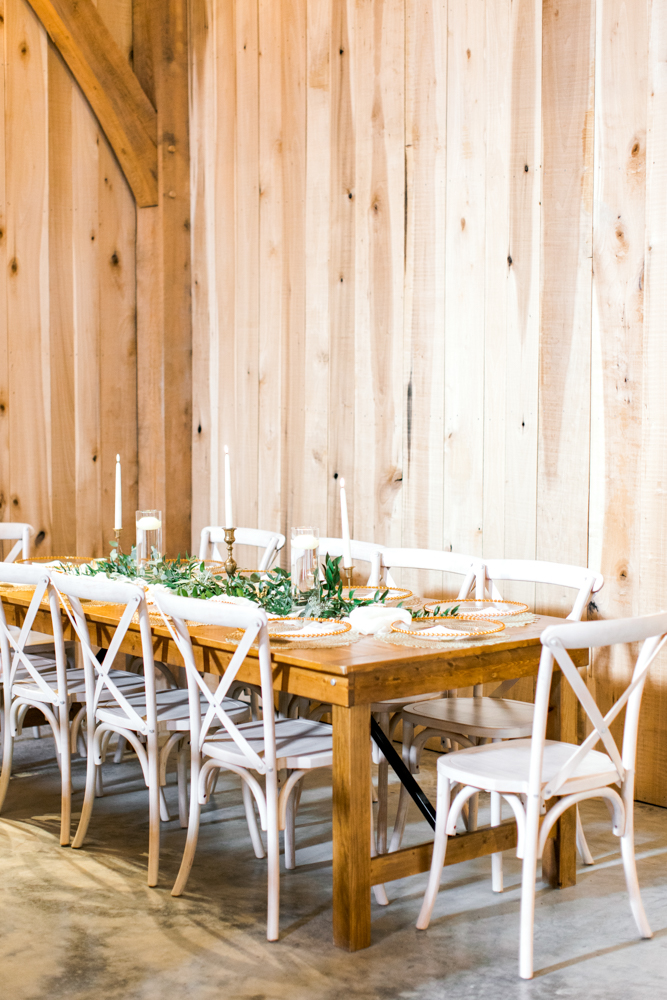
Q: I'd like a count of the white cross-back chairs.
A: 9